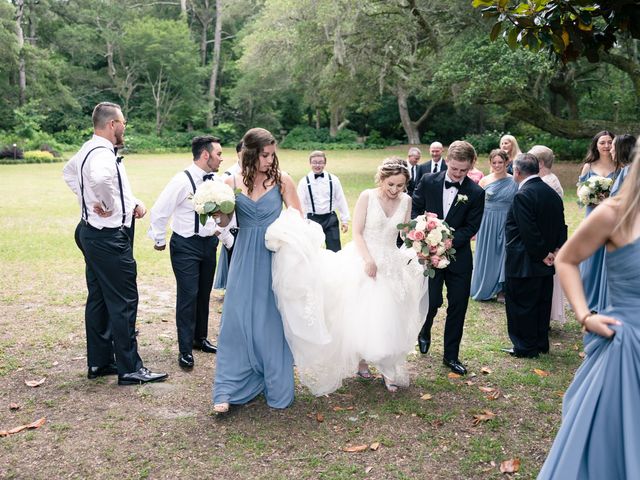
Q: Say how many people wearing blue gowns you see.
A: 5